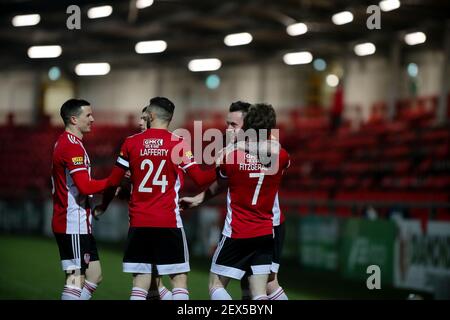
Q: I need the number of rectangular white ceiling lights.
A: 14